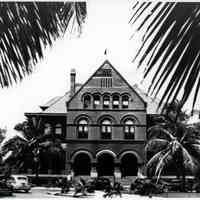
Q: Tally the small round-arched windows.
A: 5